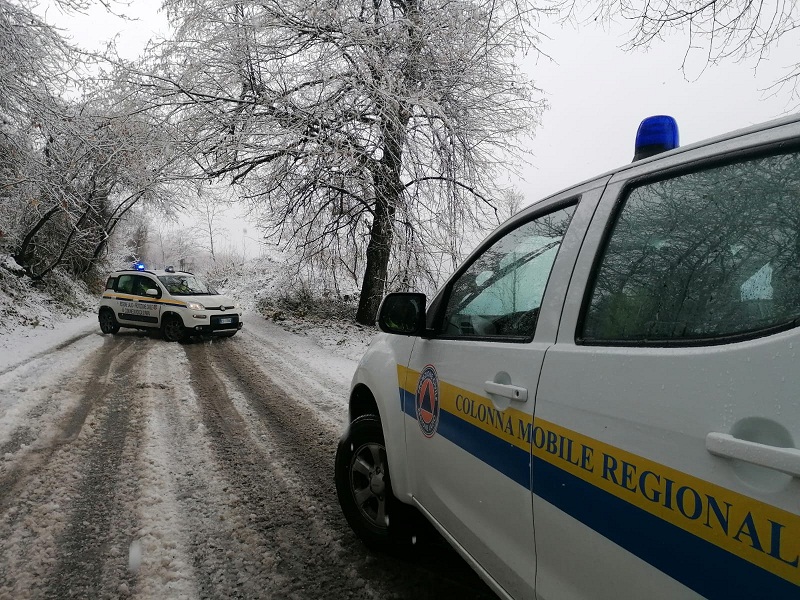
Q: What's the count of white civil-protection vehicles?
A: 2